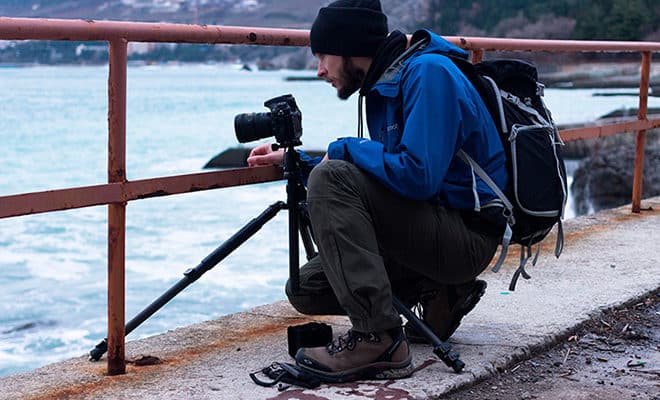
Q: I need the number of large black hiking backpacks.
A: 1